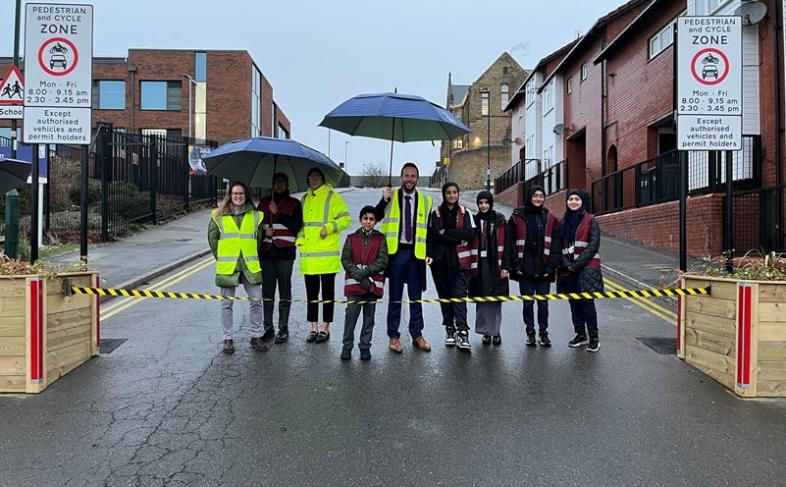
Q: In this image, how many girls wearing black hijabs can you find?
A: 4